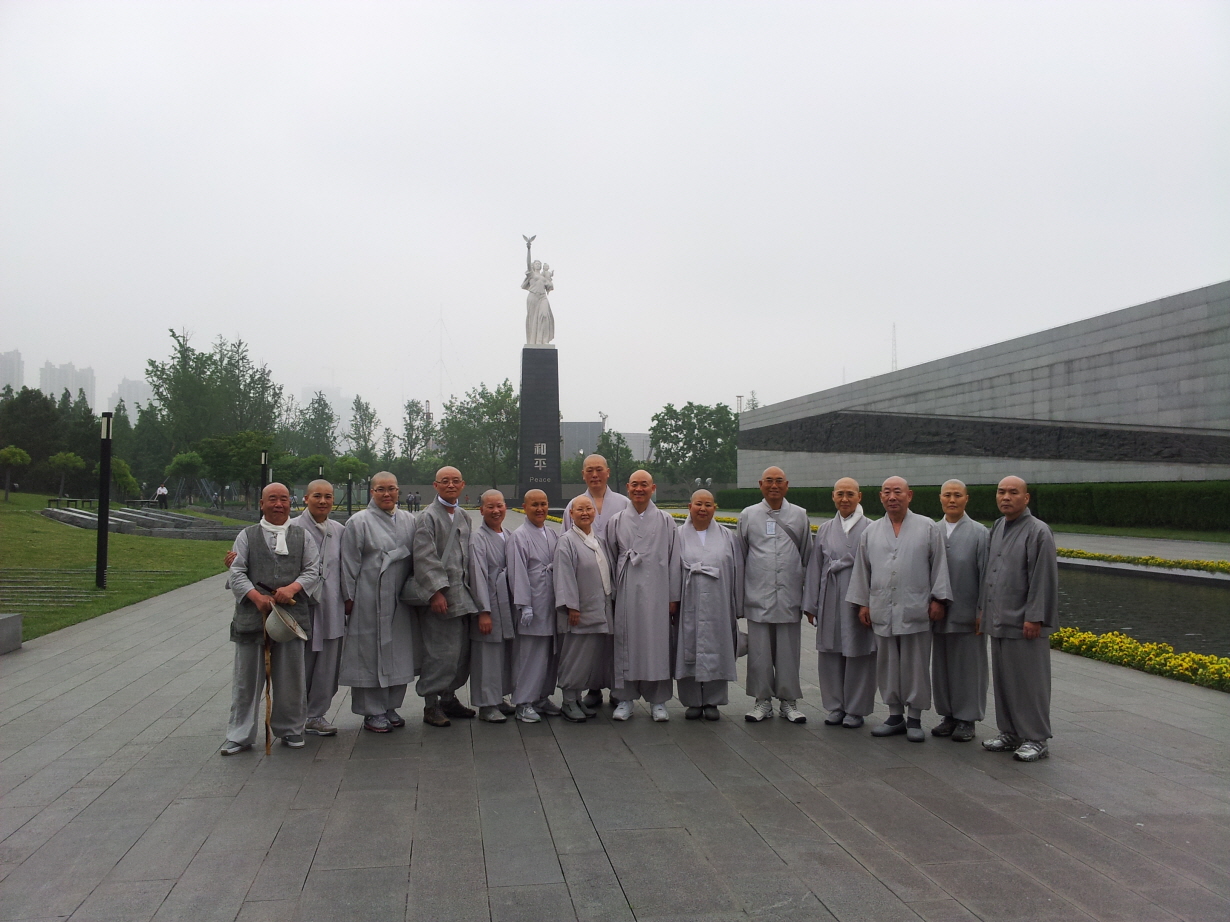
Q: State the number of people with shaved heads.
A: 15